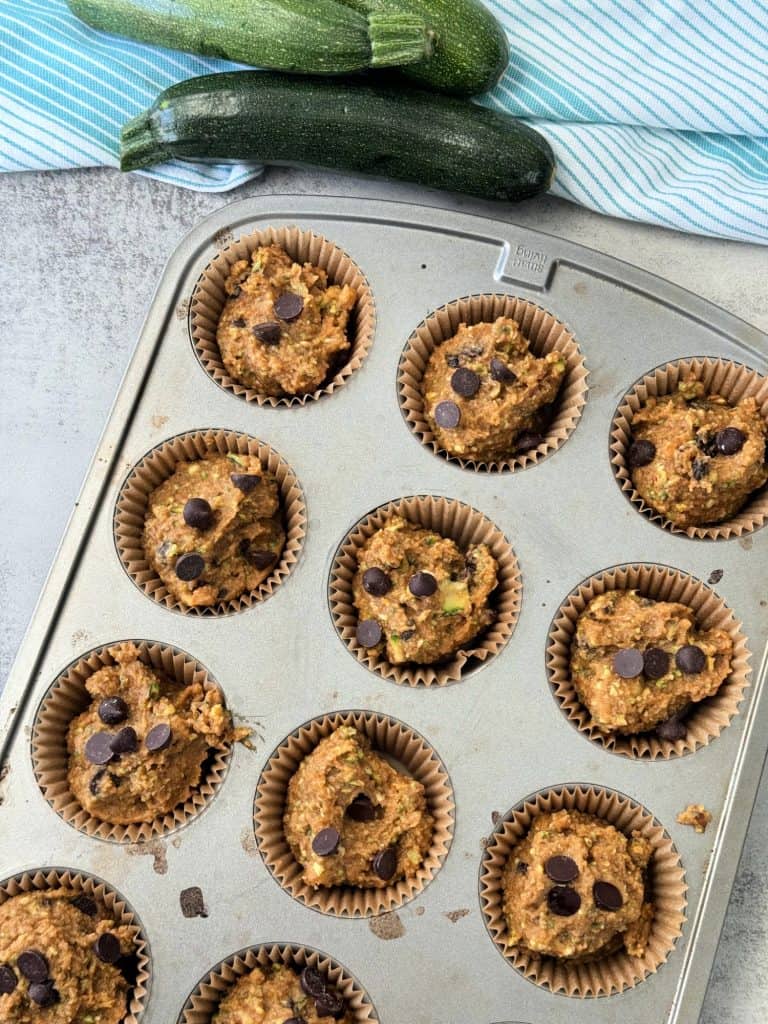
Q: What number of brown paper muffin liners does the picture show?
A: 11